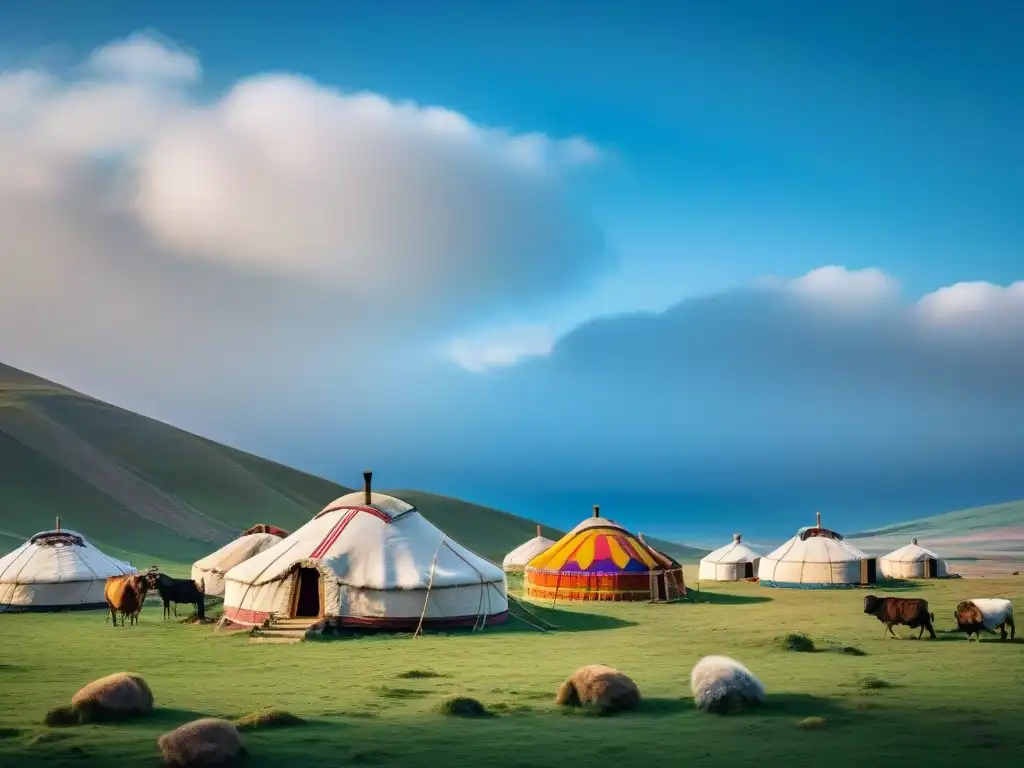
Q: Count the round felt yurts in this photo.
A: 8